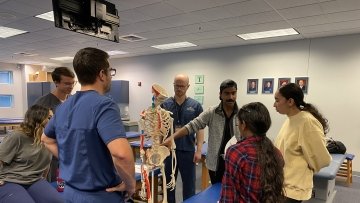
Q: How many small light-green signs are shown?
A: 3